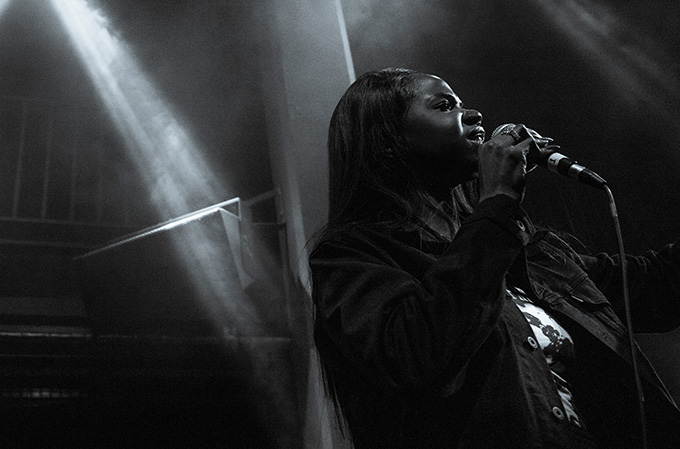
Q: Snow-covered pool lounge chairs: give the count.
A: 0